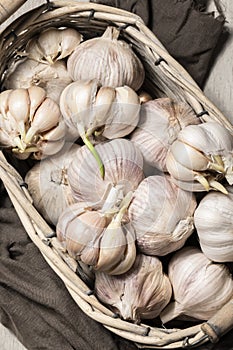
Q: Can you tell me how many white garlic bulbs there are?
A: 14